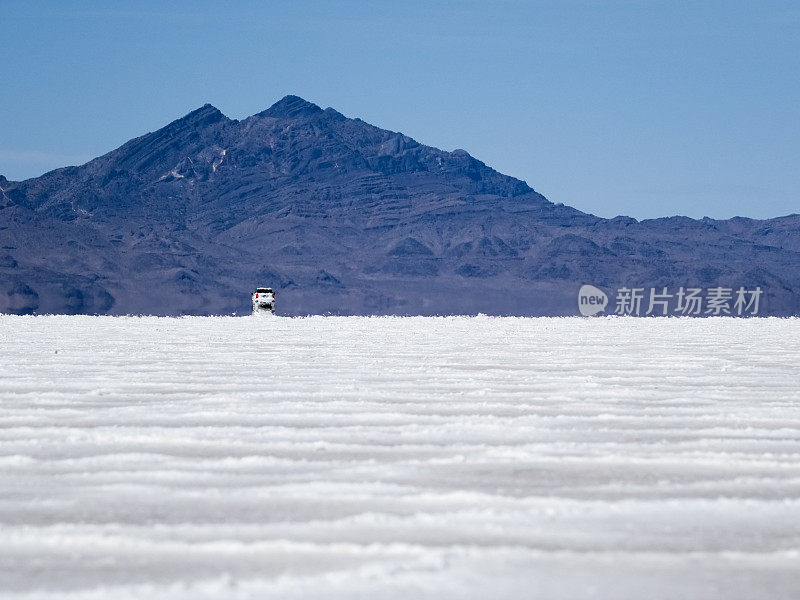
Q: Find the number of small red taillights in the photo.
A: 2